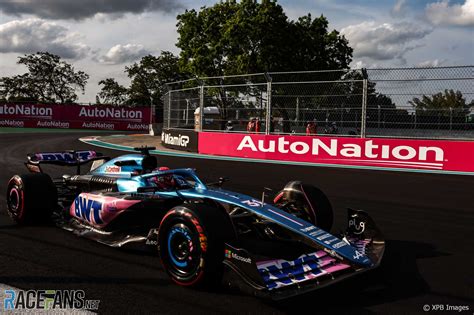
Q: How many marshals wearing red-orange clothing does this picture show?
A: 3